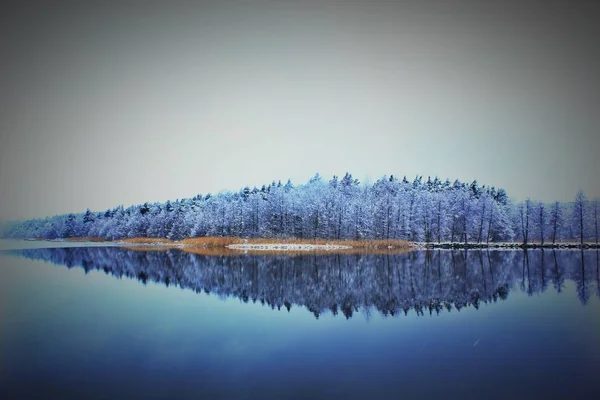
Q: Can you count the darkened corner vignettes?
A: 4